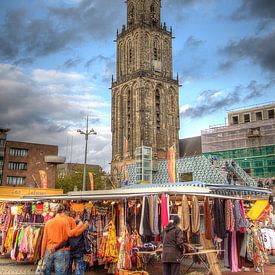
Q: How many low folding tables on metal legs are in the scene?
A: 2